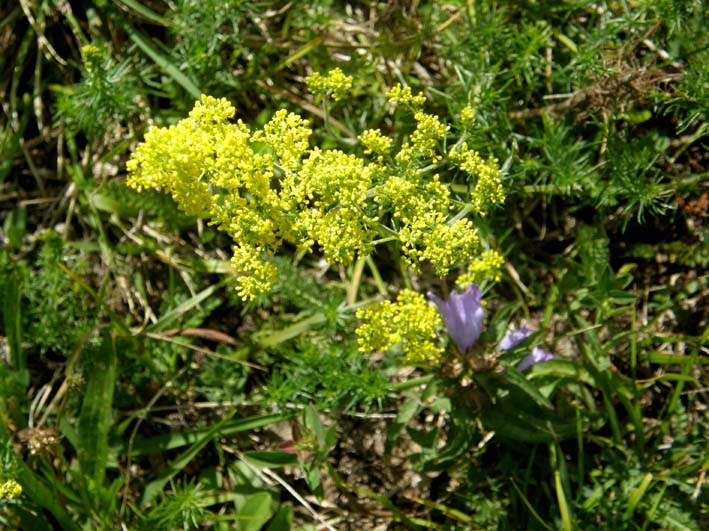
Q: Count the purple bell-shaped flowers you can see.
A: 3